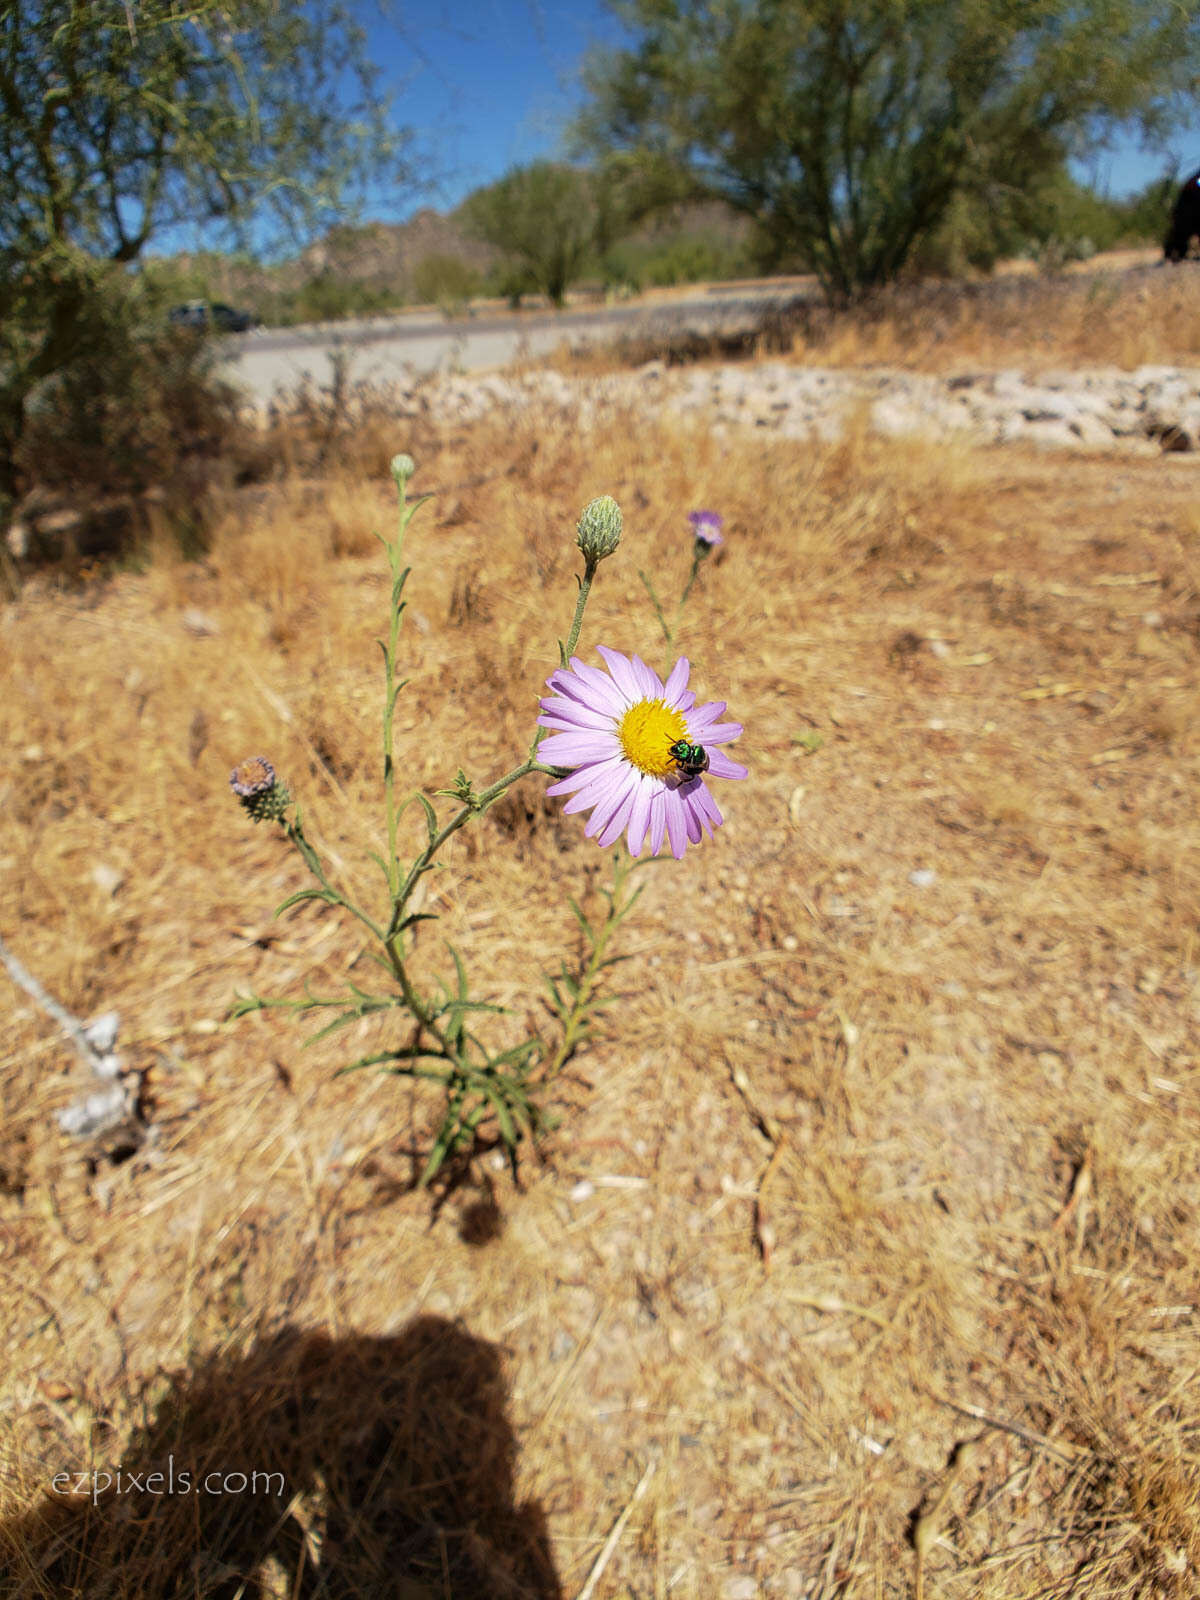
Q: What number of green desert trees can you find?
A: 3